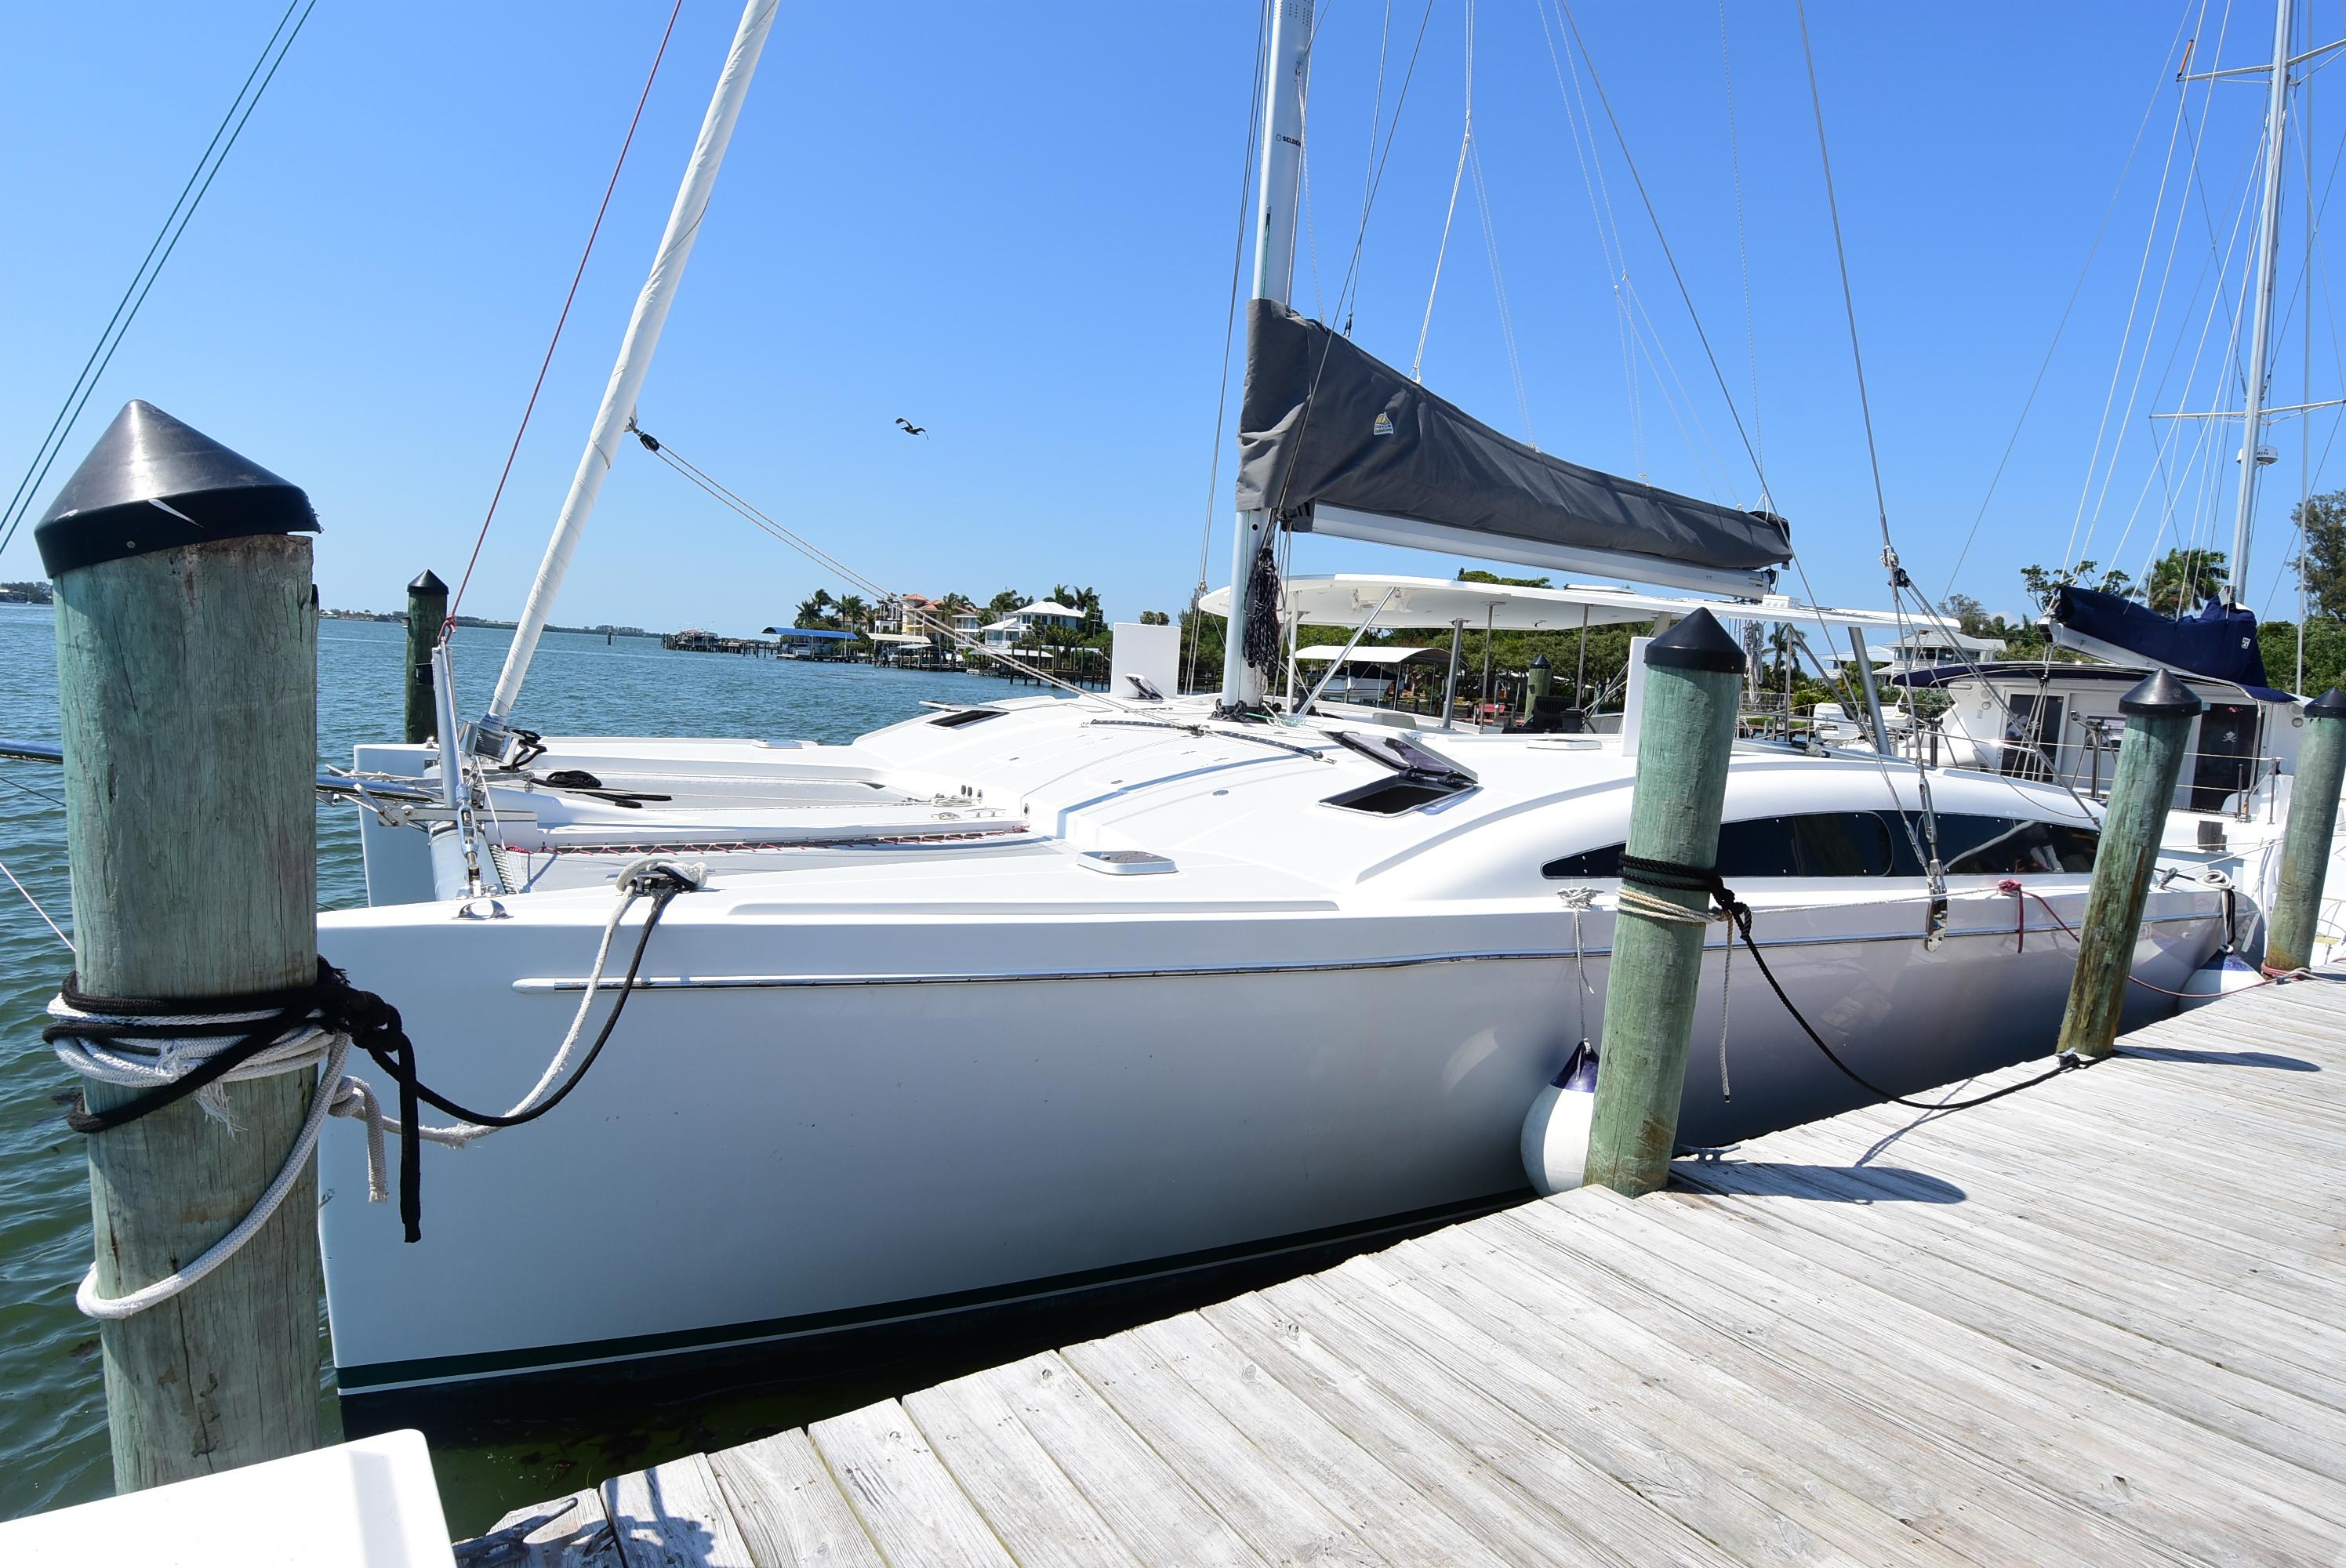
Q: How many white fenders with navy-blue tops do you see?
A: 2